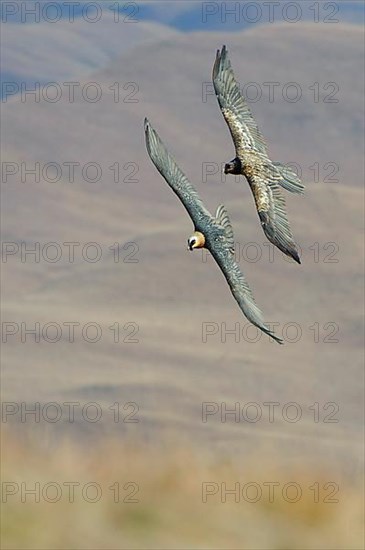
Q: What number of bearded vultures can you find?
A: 2